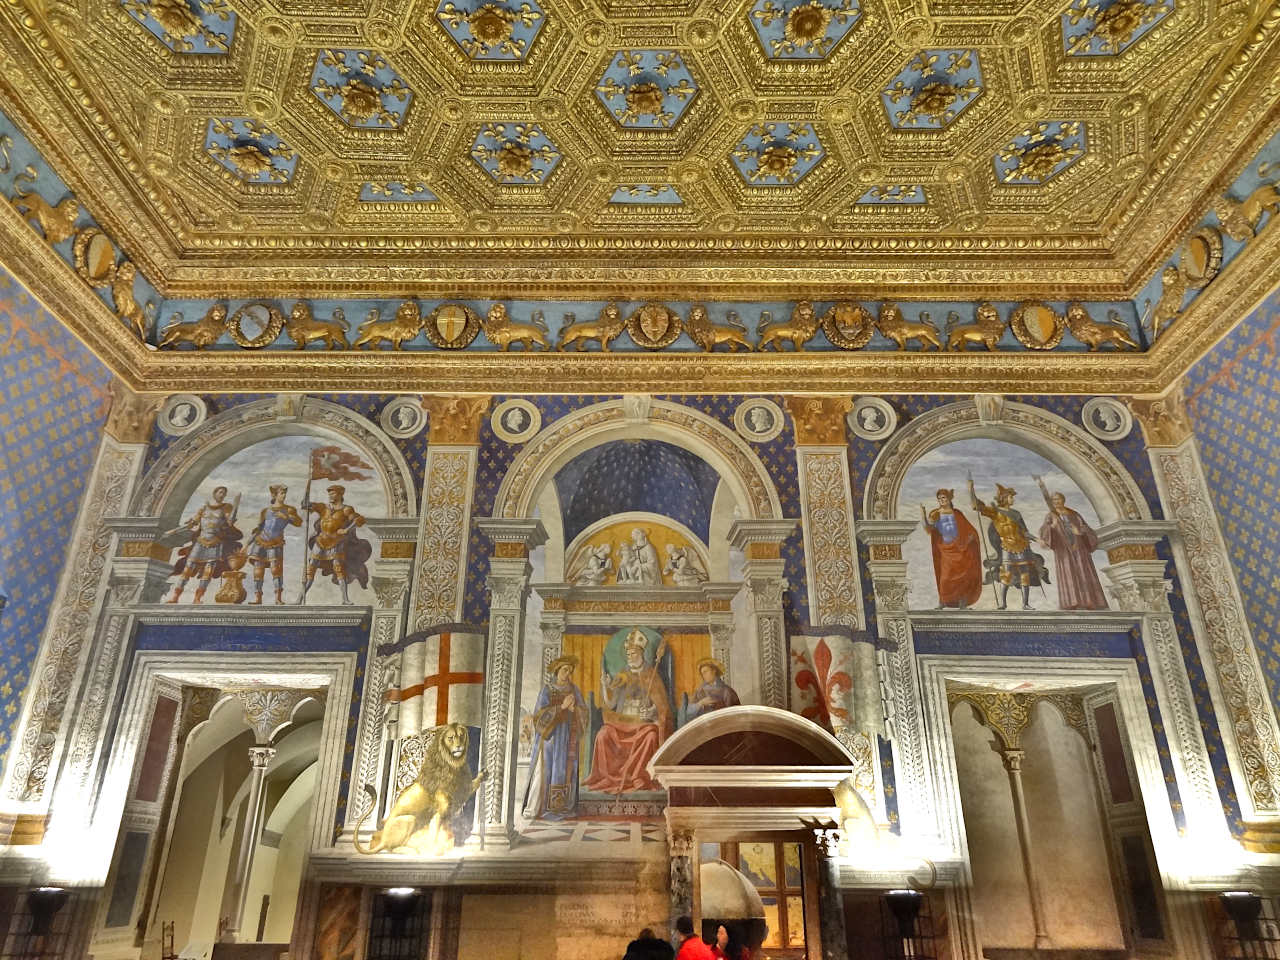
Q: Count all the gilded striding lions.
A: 14